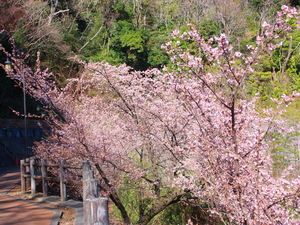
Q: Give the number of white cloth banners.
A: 0